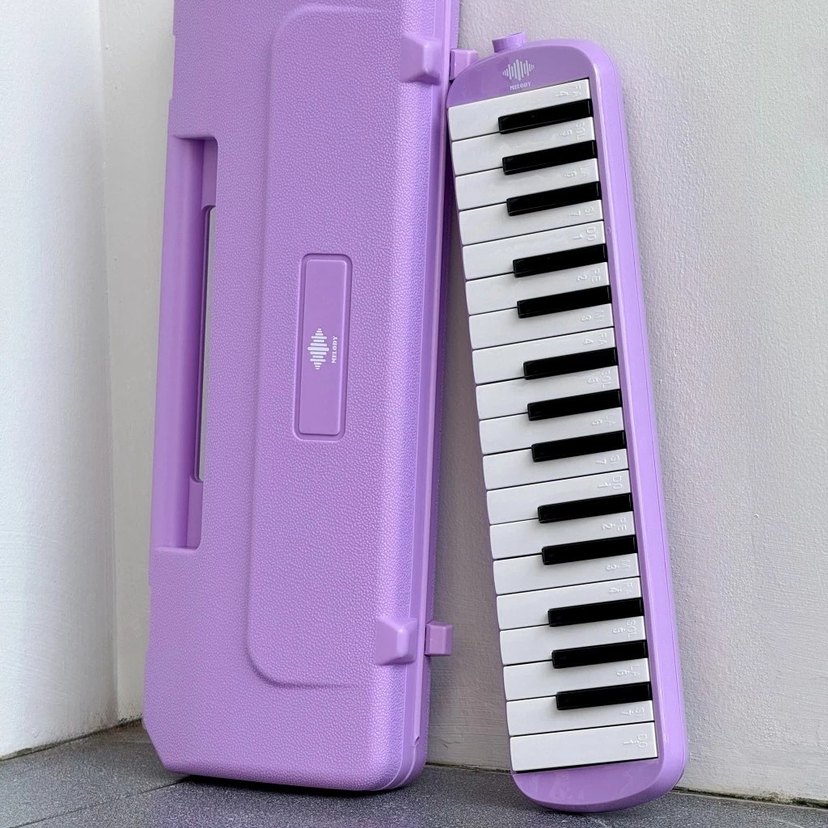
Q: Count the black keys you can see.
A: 13